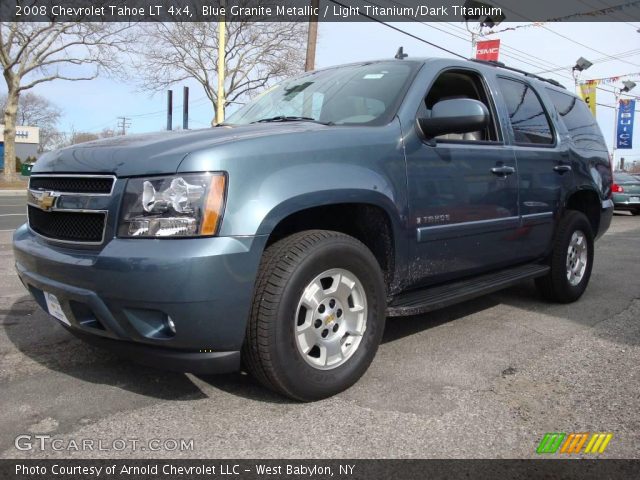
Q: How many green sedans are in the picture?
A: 1